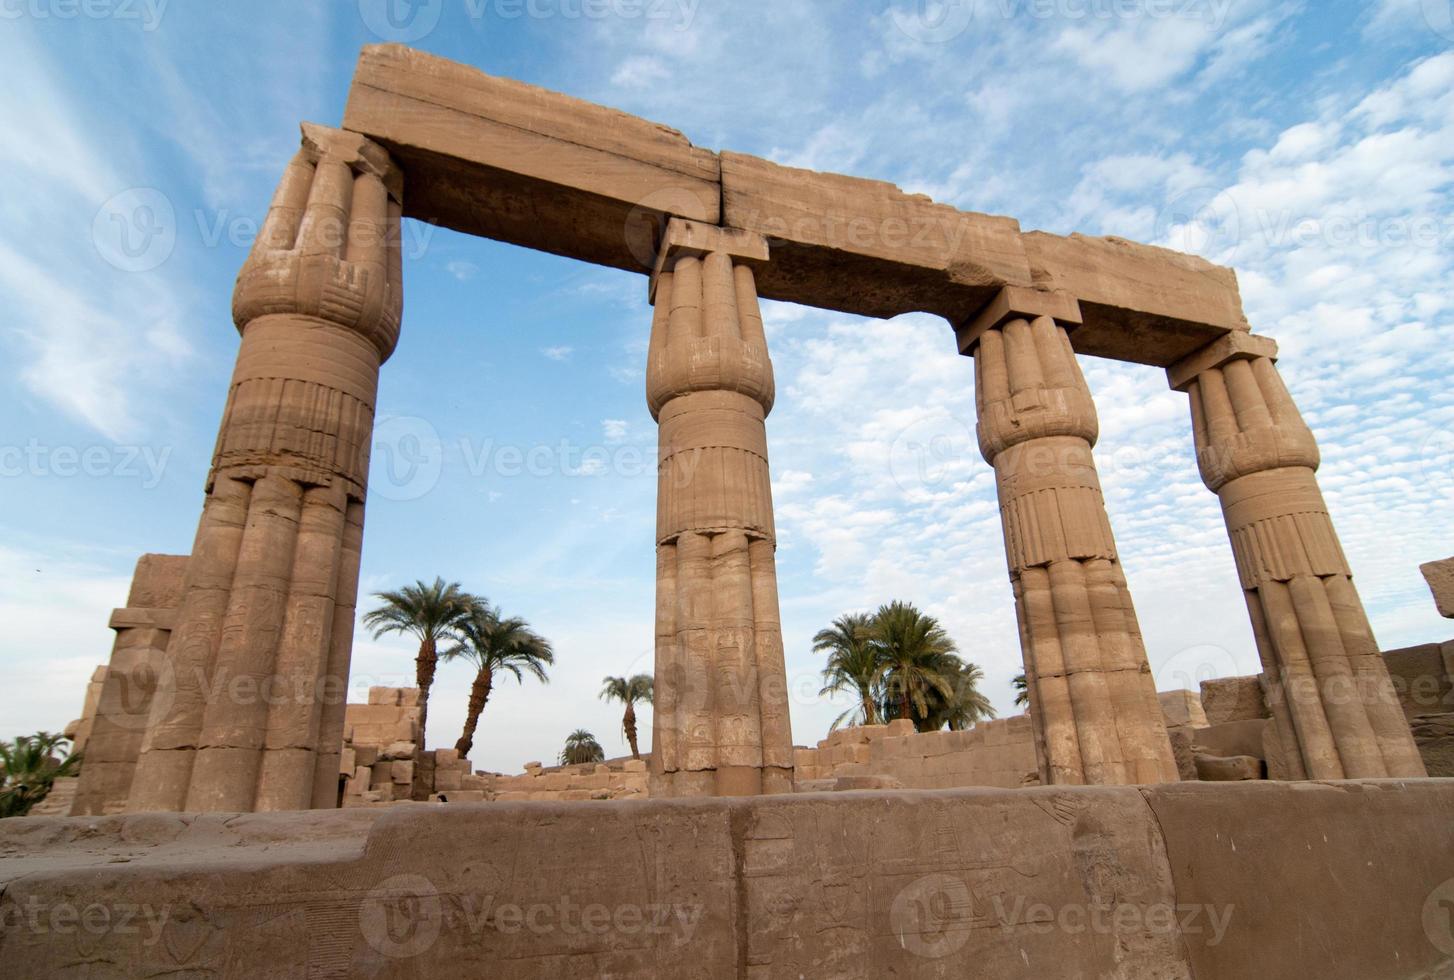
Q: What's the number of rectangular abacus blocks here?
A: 4